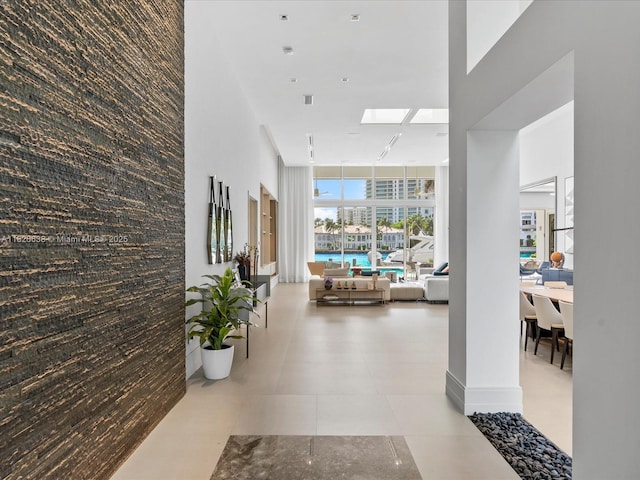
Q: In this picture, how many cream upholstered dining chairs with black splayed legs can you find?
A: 3